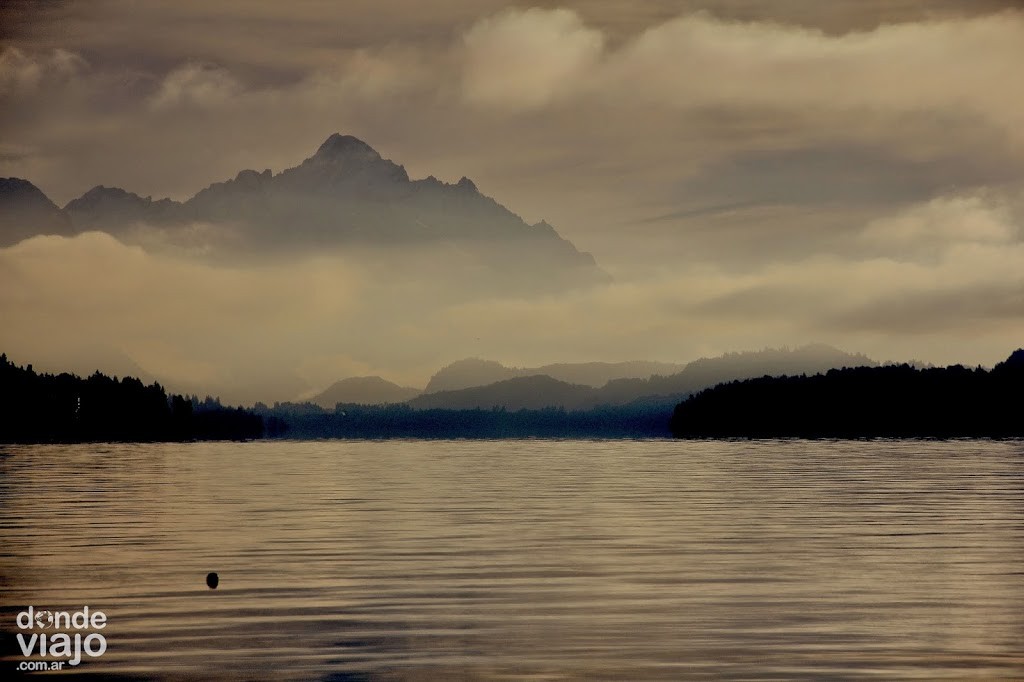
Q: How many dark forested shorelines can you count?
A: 2